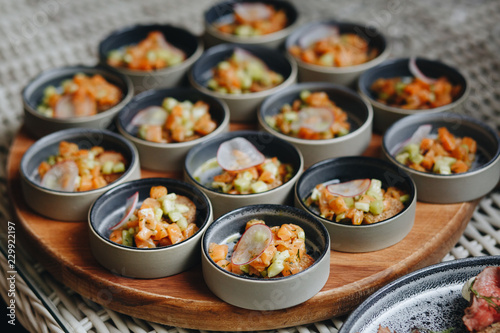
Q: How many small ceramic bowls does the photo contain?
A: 14